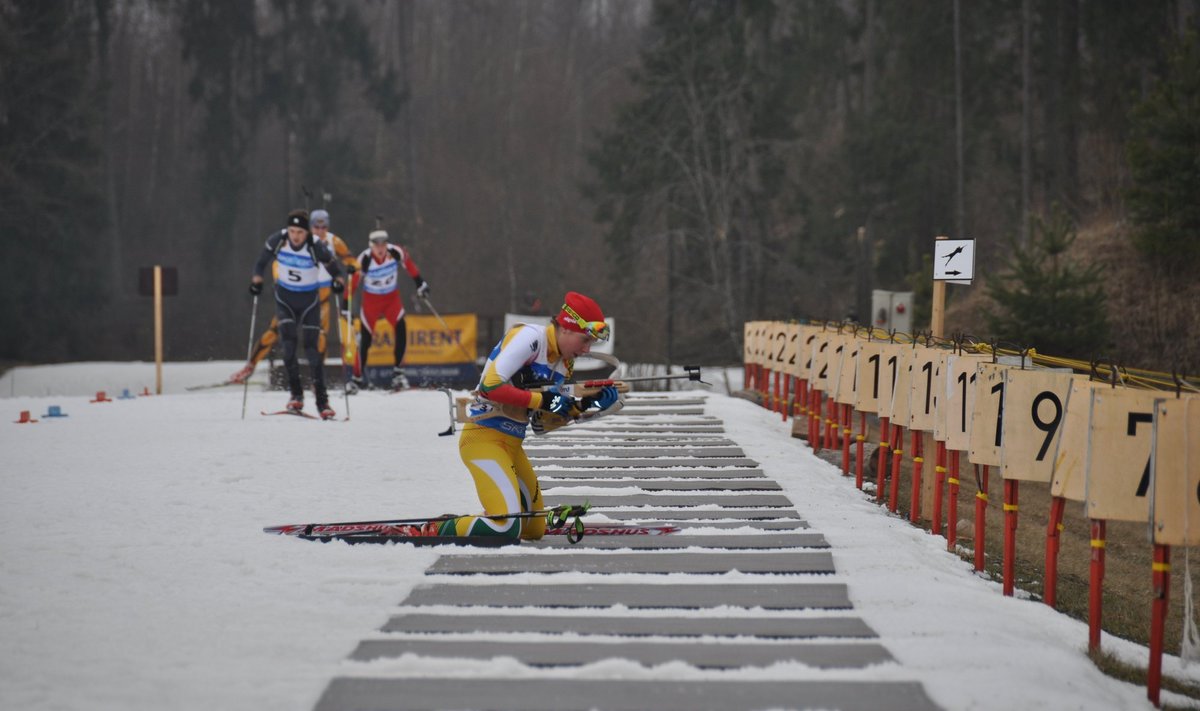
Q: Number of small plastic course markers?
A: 5